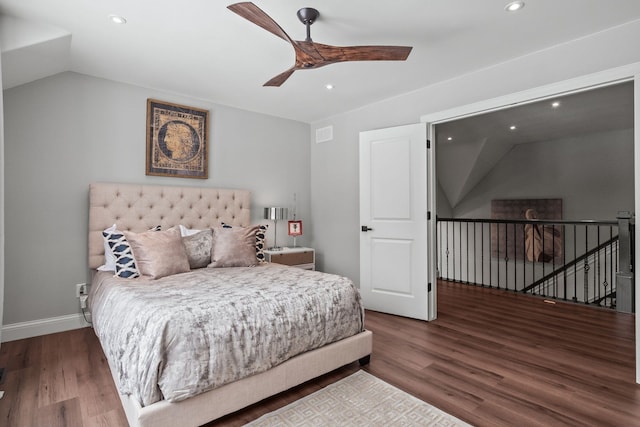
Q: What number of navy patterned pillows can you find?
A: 2